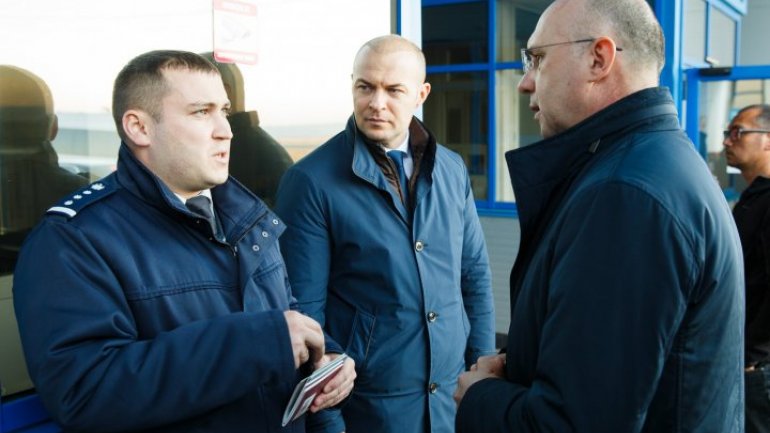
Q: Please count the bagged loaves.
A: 0